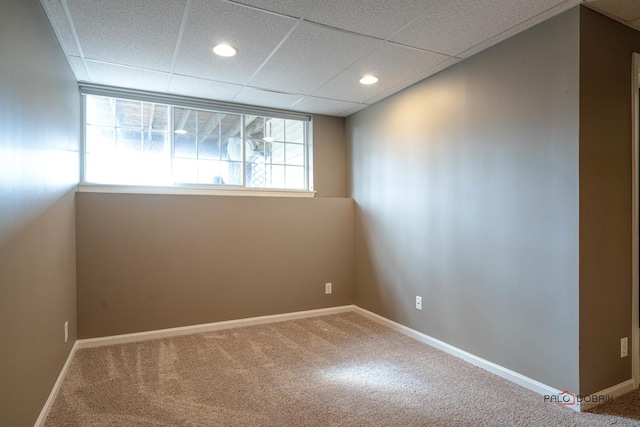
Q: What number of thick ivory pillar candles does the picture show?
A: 0